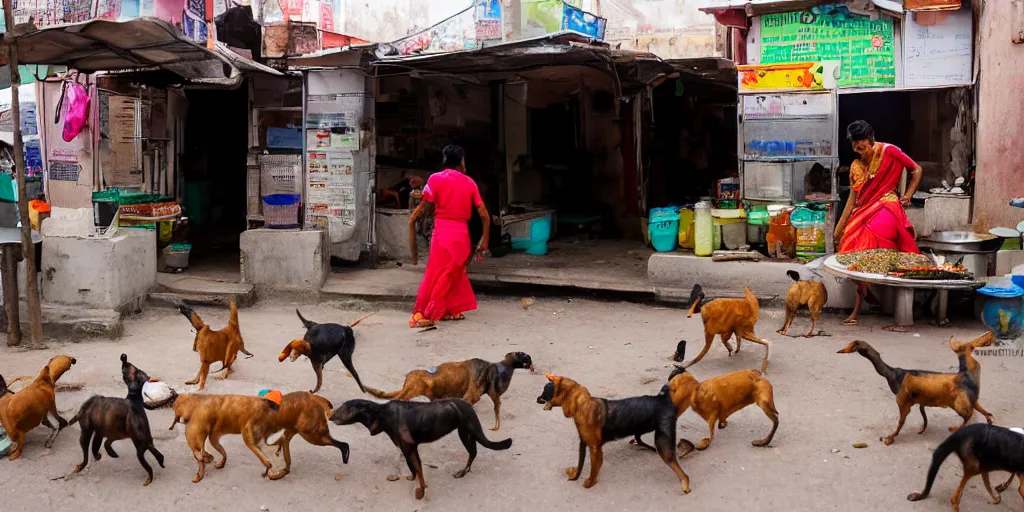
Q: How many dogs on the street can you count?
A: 14